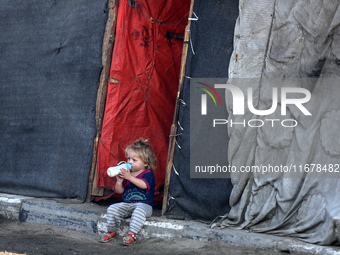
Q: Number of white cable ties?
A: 8